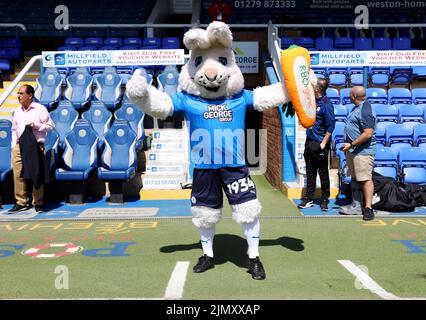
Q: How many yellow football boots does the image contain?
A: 0